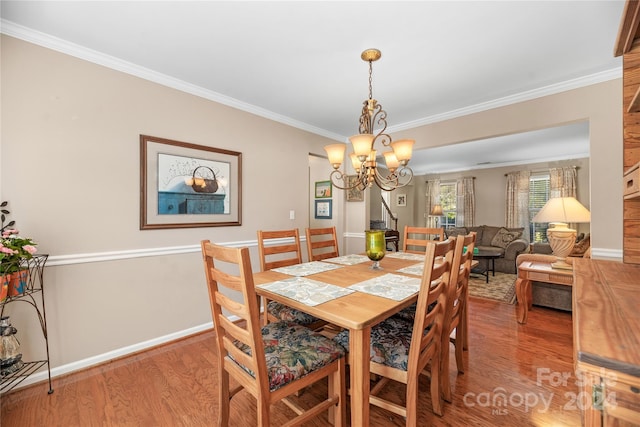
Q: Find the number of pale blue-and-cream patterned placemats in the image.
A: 6